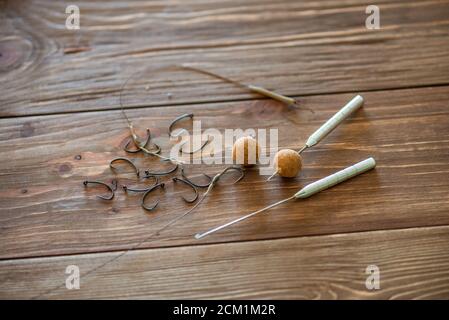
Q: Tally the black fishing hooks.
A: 12